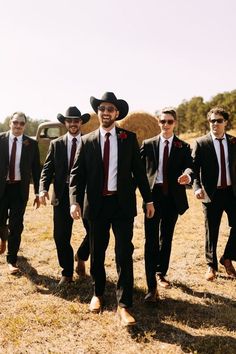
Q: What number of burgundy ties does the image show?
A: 5